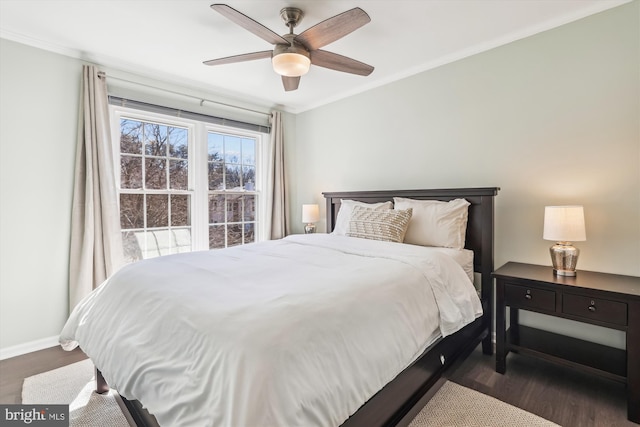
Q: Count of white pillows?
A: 2